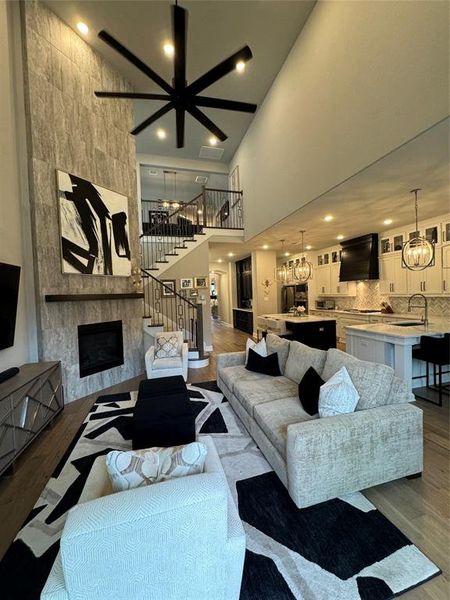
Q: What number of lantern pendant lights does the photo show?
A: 3